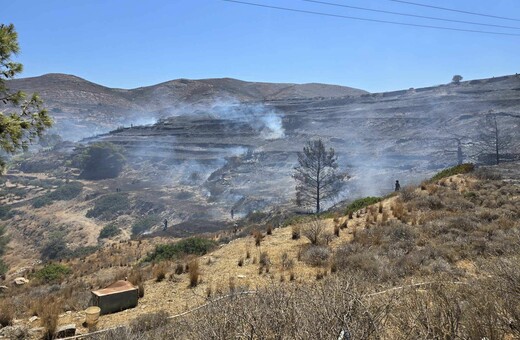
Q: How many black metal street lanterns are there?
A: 0